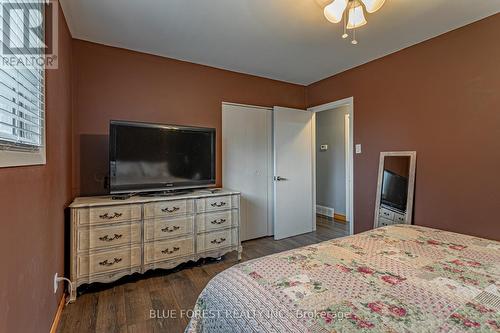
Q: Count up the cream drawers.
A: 9